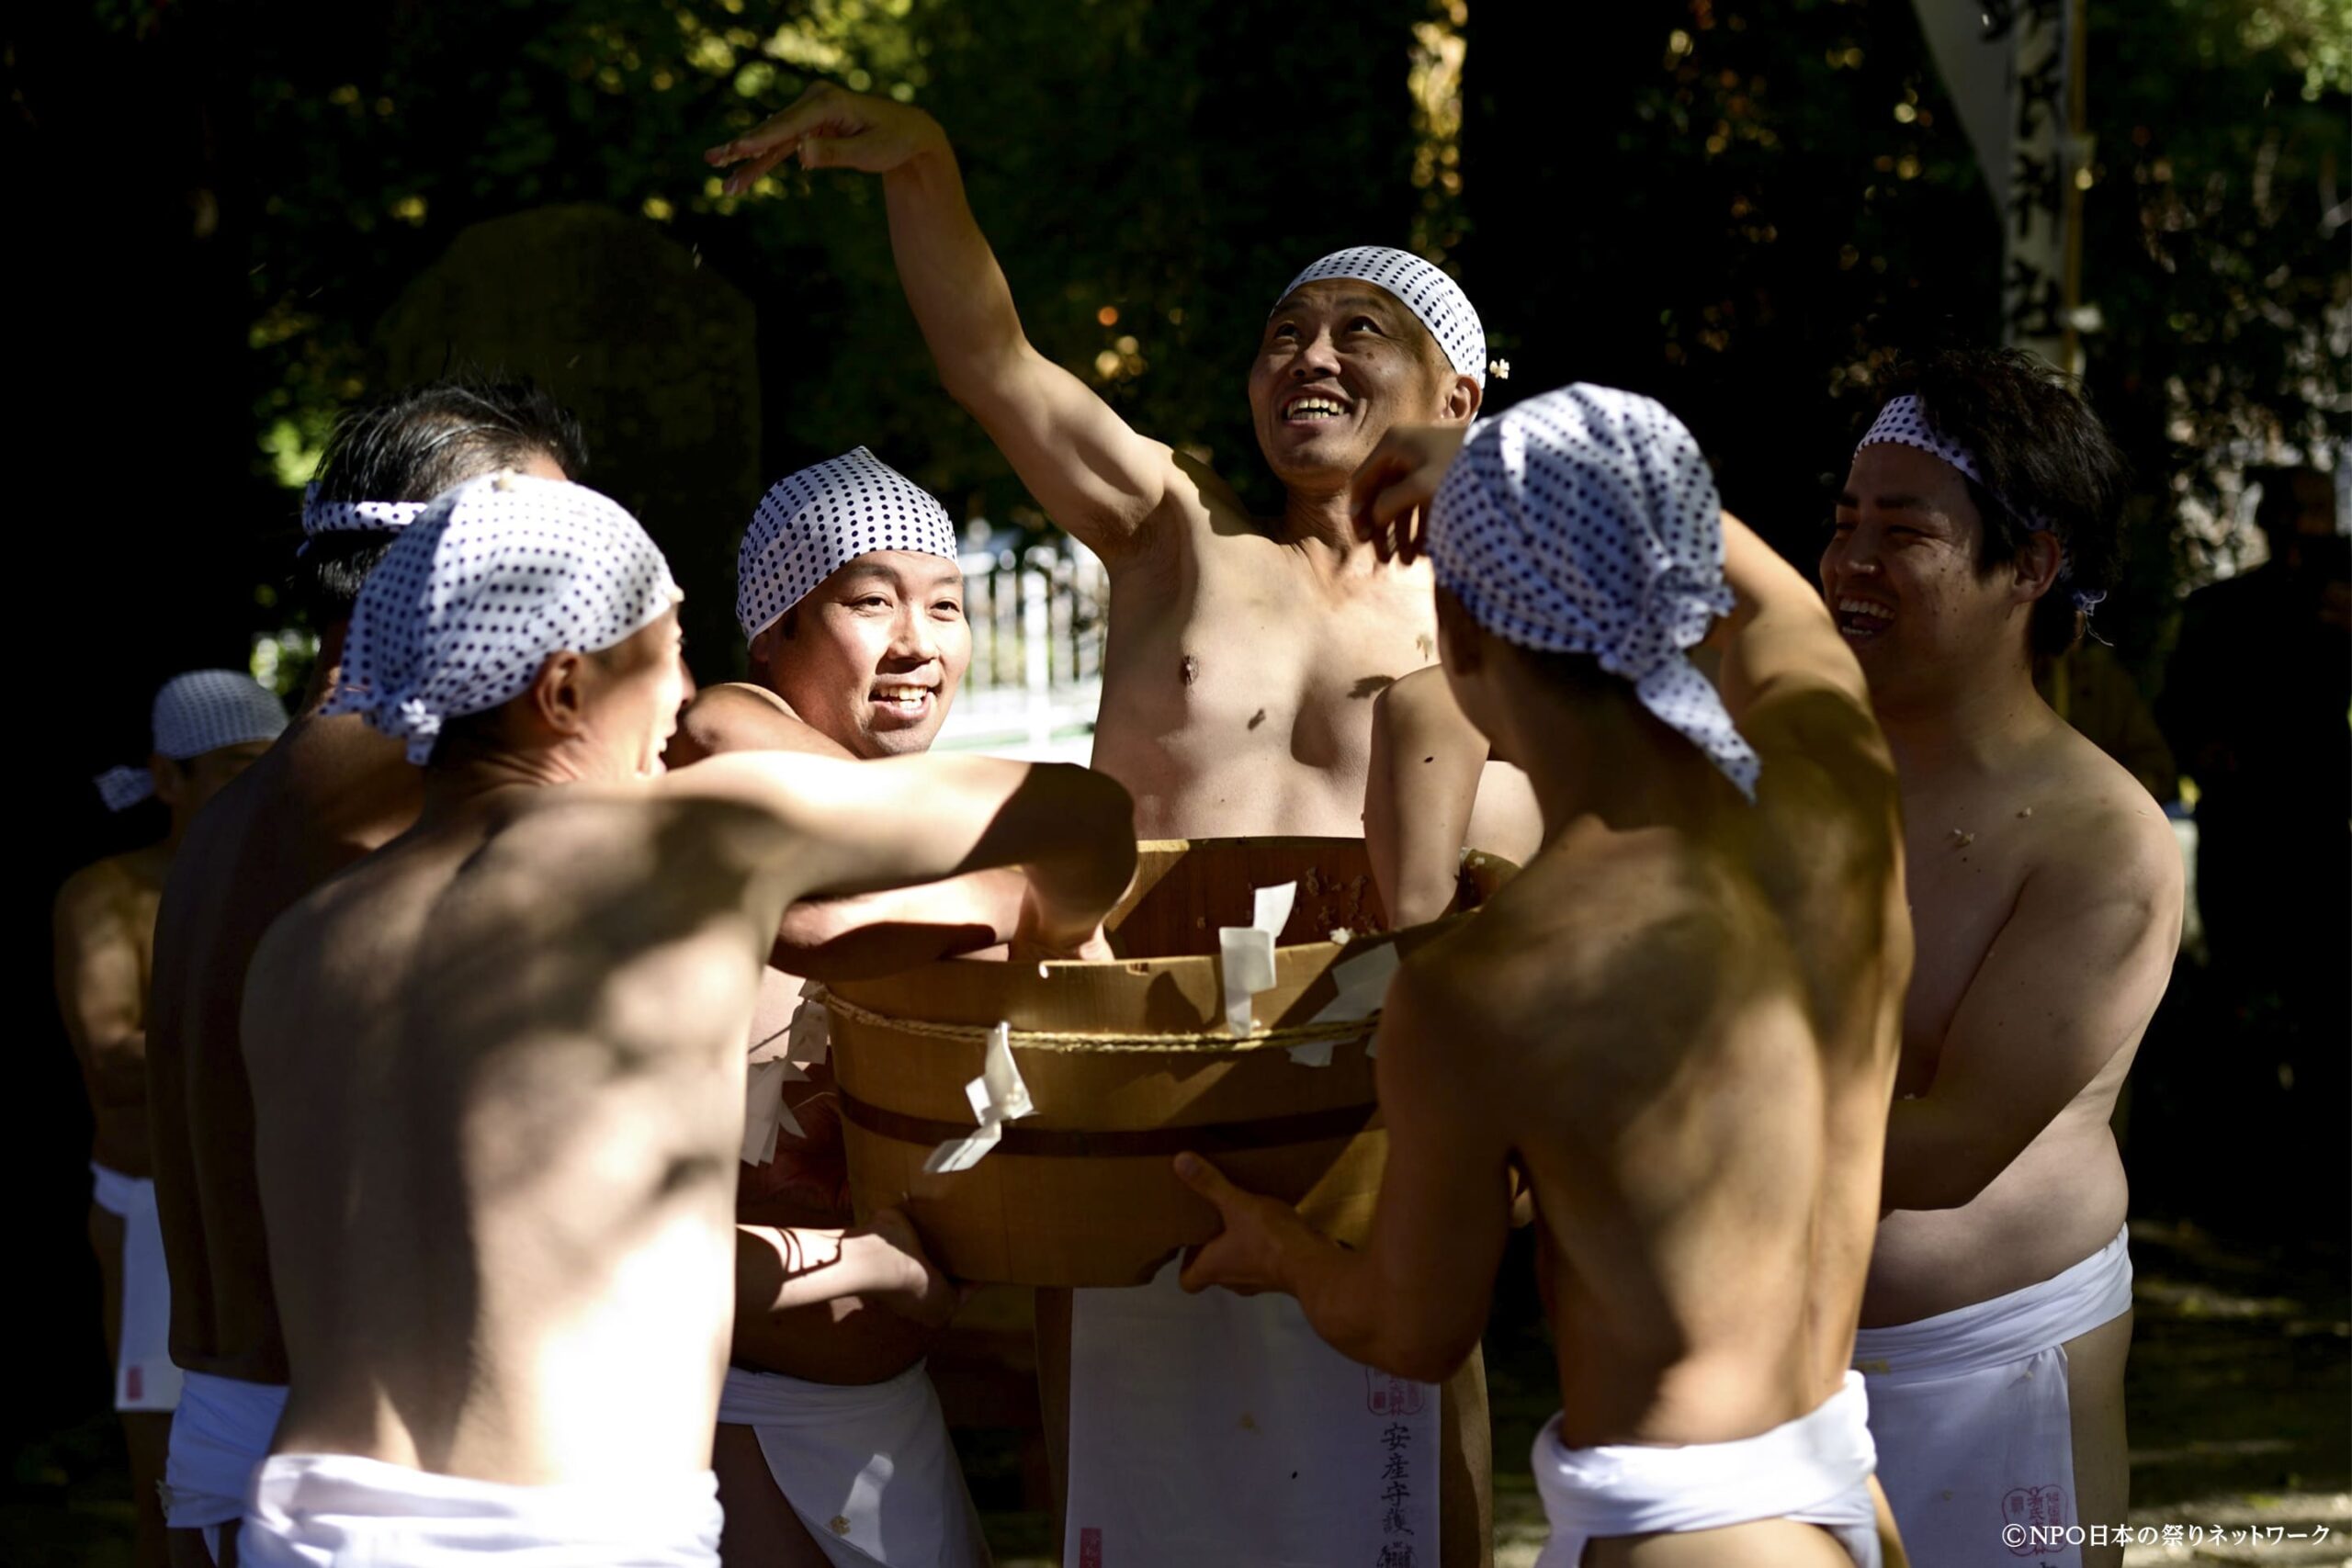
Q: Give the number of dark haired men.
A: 2